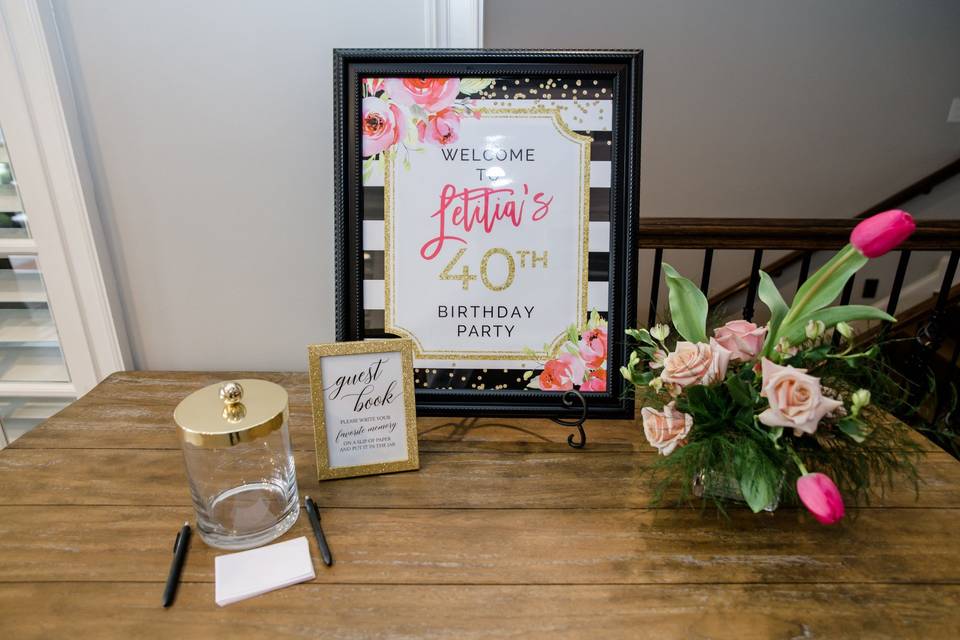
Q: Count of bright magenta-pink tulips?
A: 2